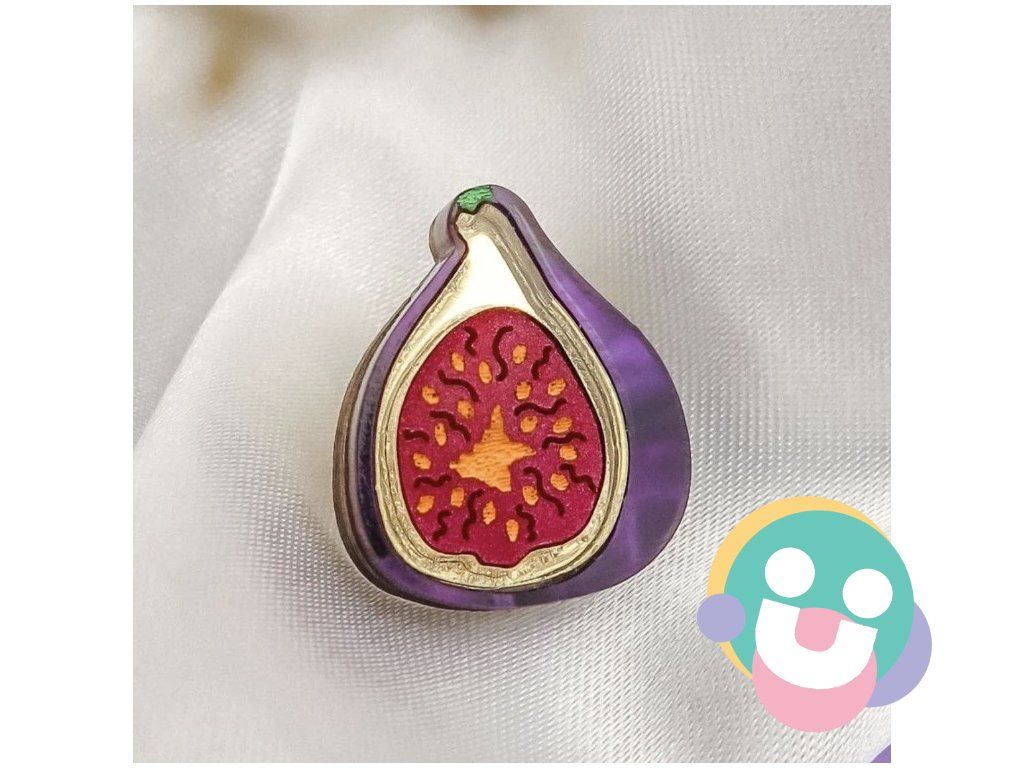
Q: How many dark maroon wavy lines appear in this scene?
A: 14